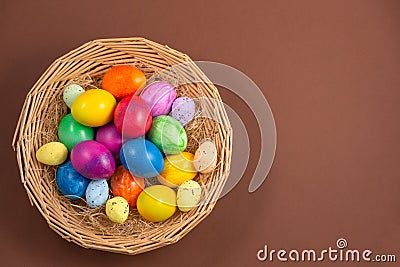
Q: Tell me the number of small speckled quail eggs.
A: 7